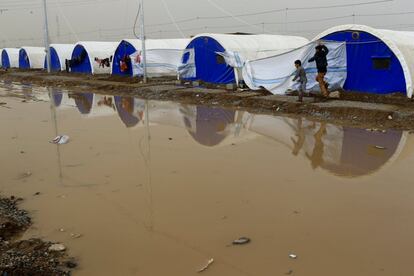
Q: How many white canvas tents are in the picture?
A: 7